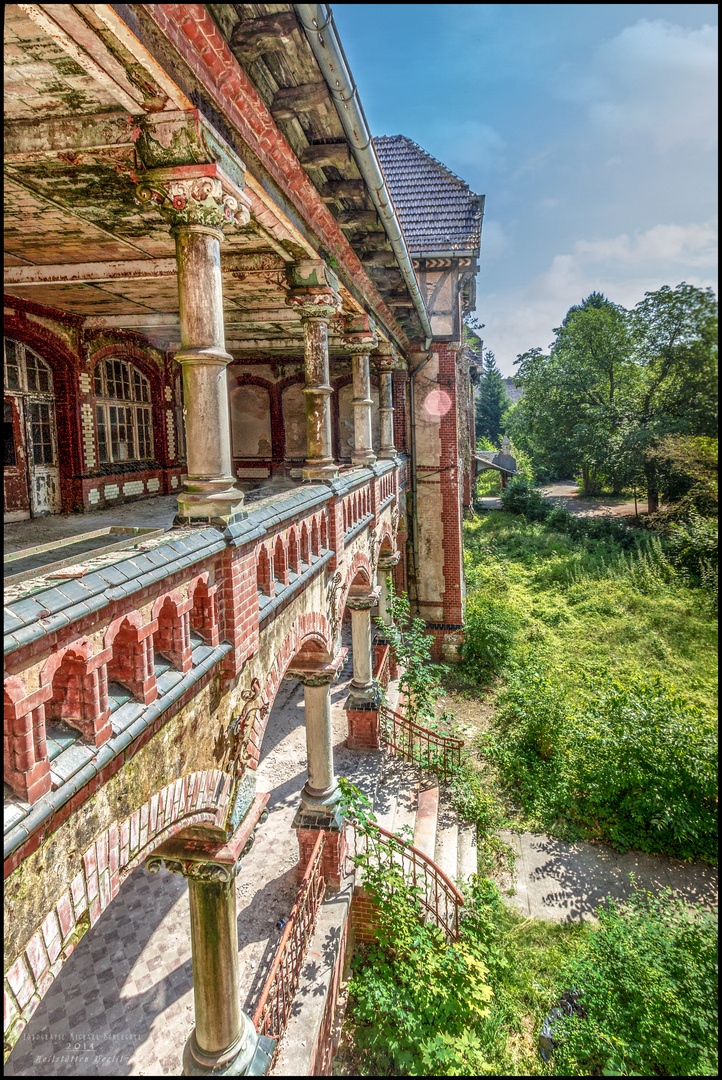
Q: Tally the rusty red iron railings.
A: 4